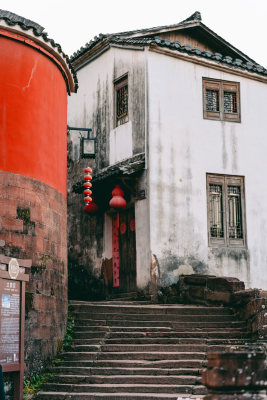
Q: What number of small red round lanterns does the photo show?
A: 5